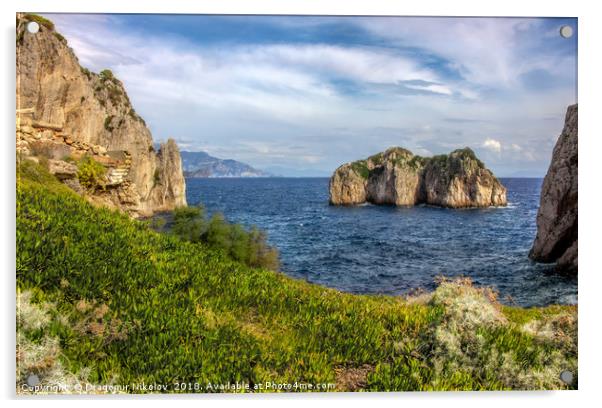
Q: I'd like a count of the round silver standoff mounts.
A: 4